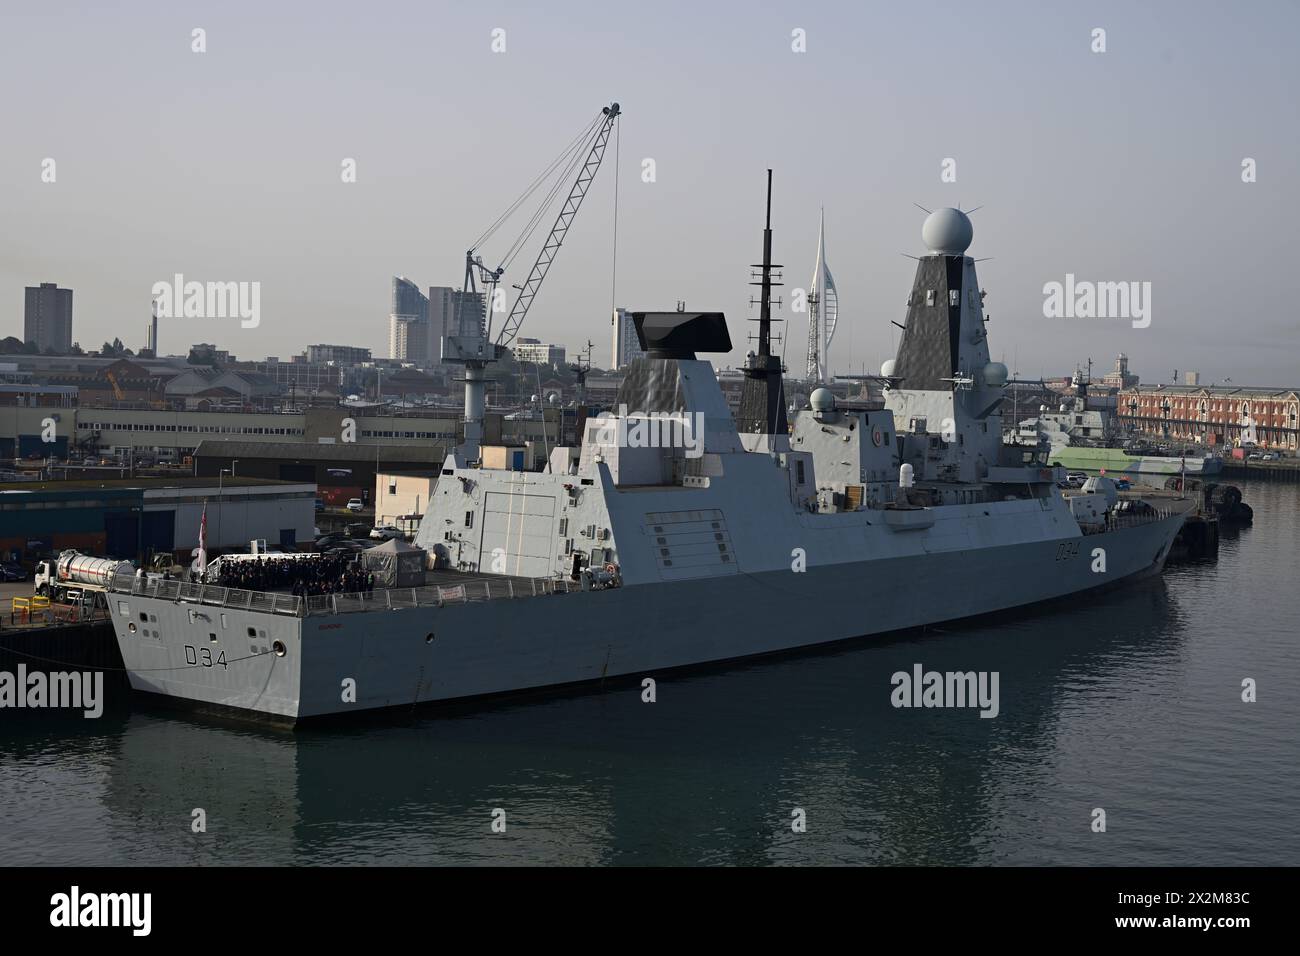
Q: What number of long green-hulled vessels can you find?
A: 1